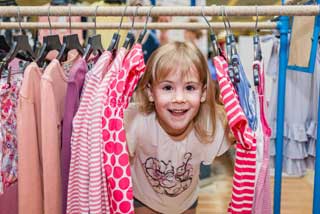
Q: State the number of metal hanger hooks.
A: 11